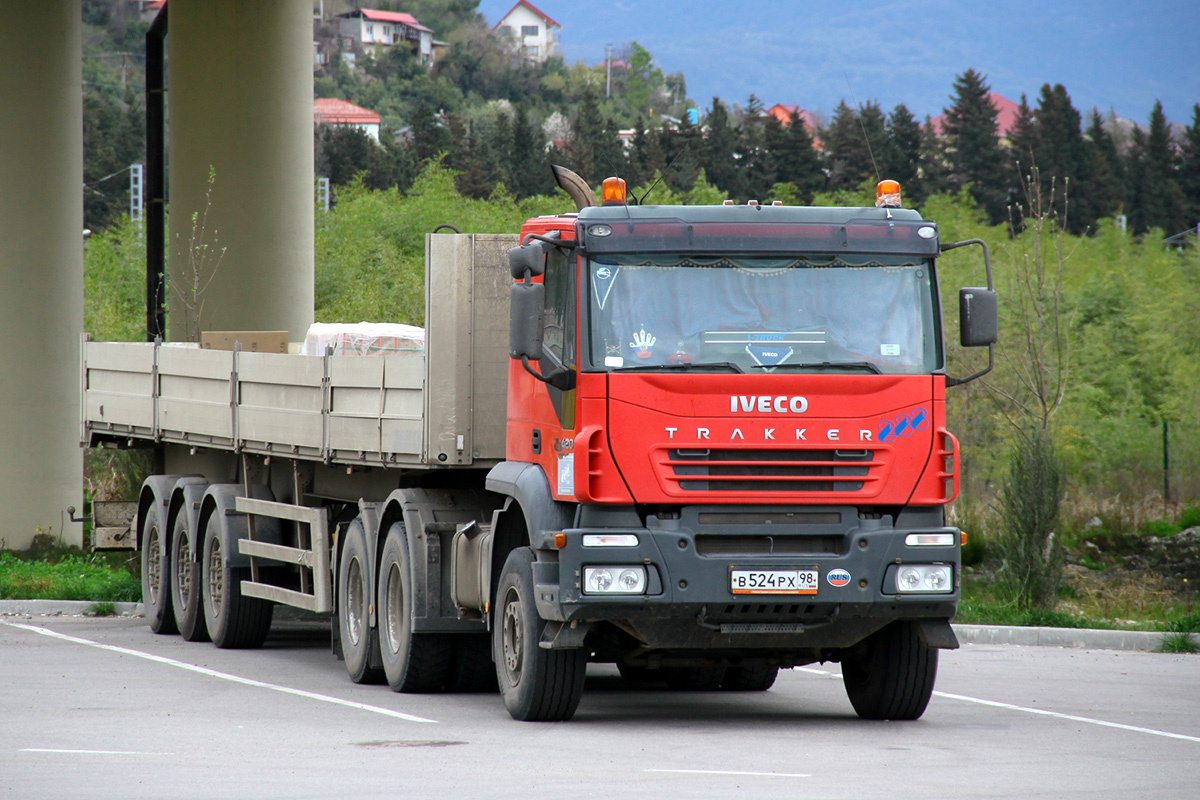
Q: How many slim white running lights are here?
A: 2